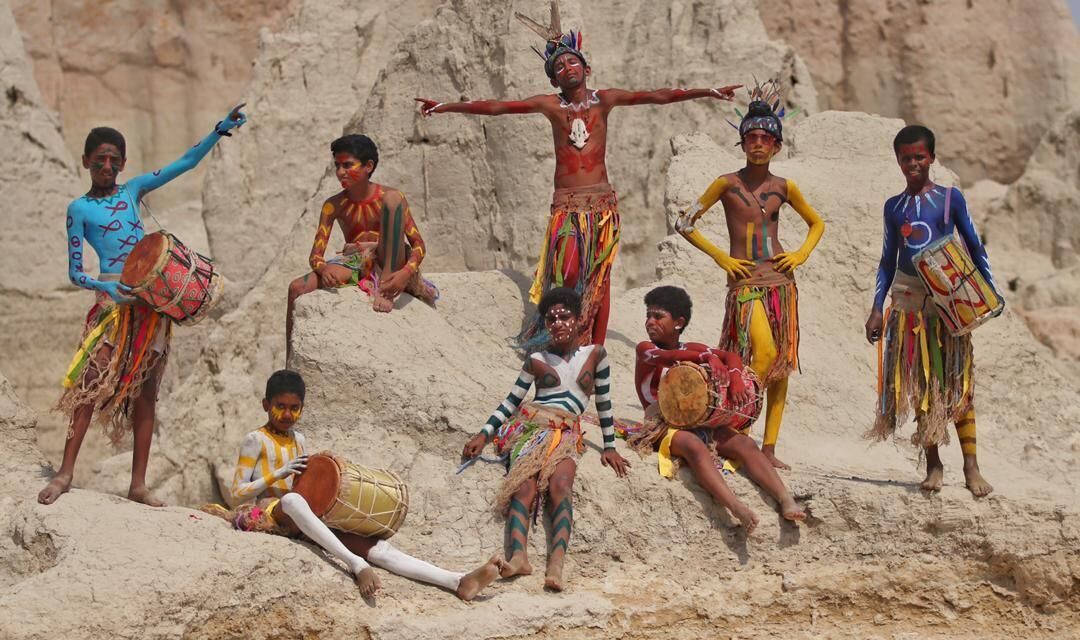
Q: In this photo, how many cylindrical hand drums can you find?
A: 4